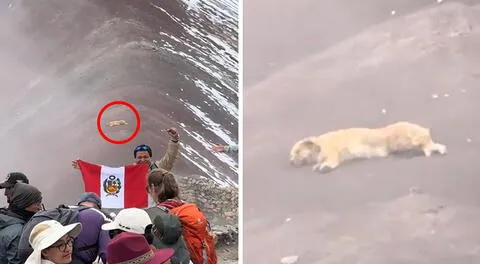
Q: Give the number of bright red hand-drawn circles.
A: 1